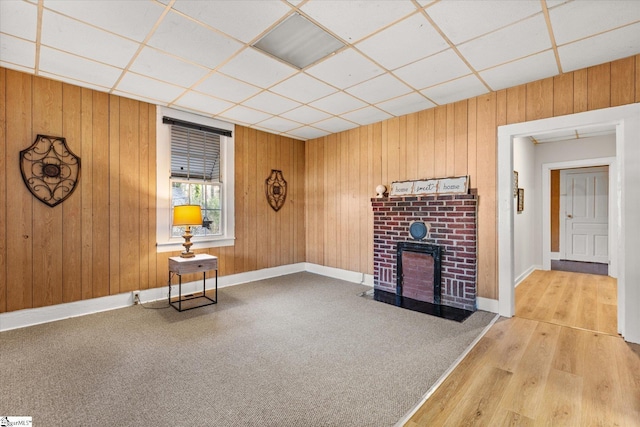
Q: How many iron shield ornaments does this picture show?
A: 2